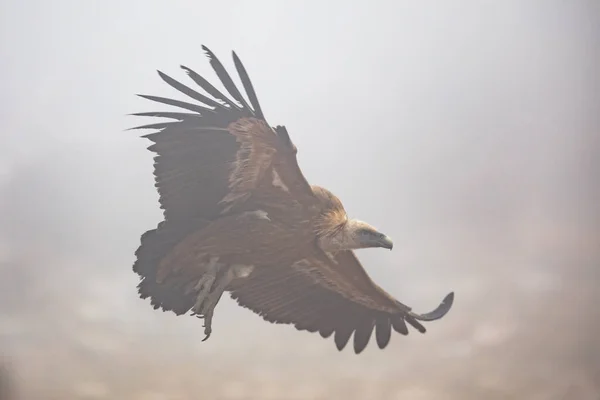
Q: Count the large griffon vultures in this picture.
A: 1